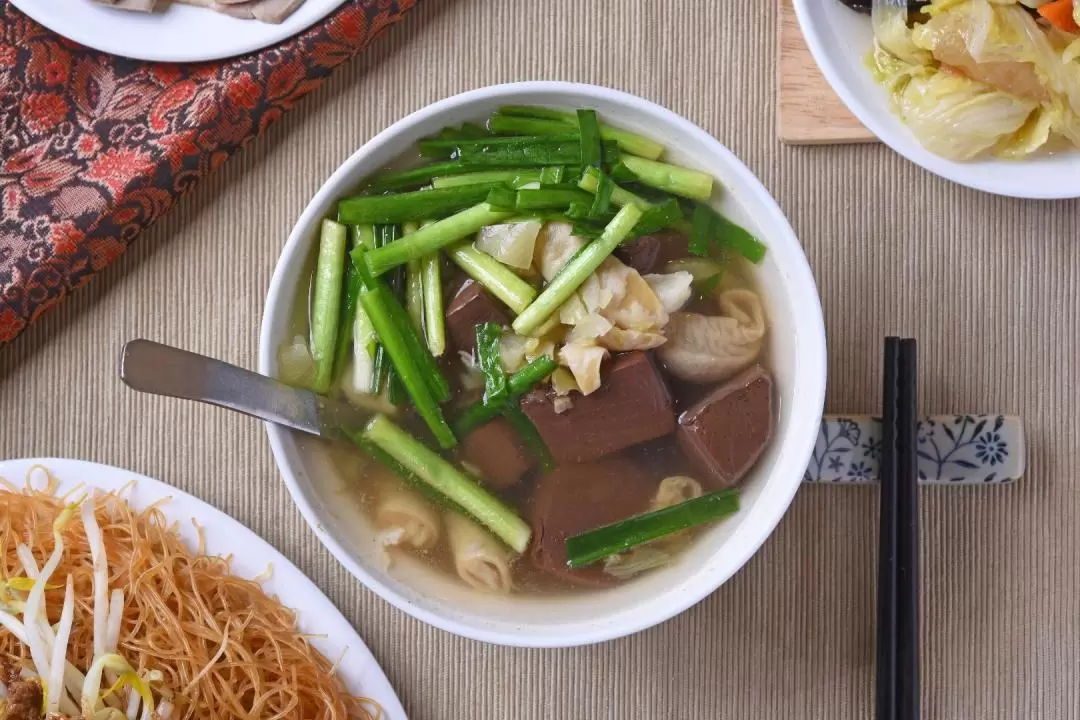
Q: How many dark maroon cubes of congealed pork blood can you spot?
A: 6